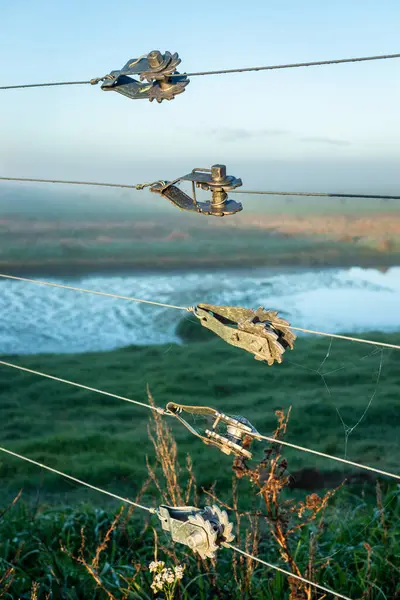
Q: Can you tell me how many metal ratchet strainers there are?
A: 5